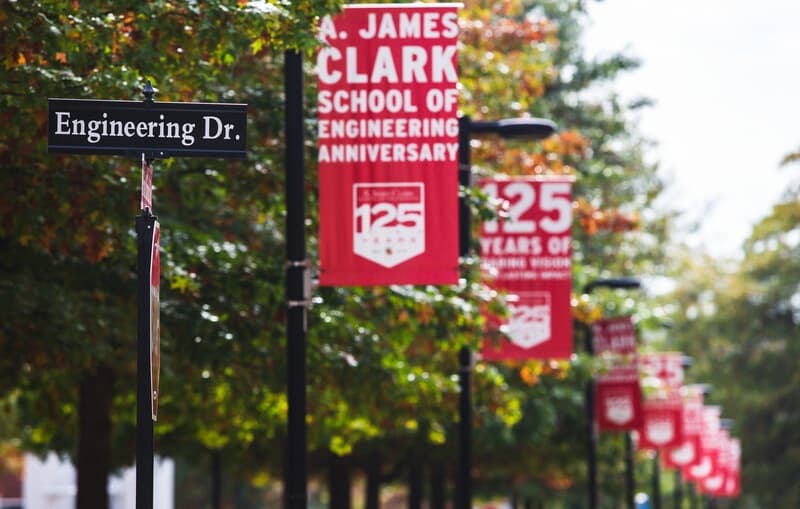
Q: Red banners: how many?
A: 8